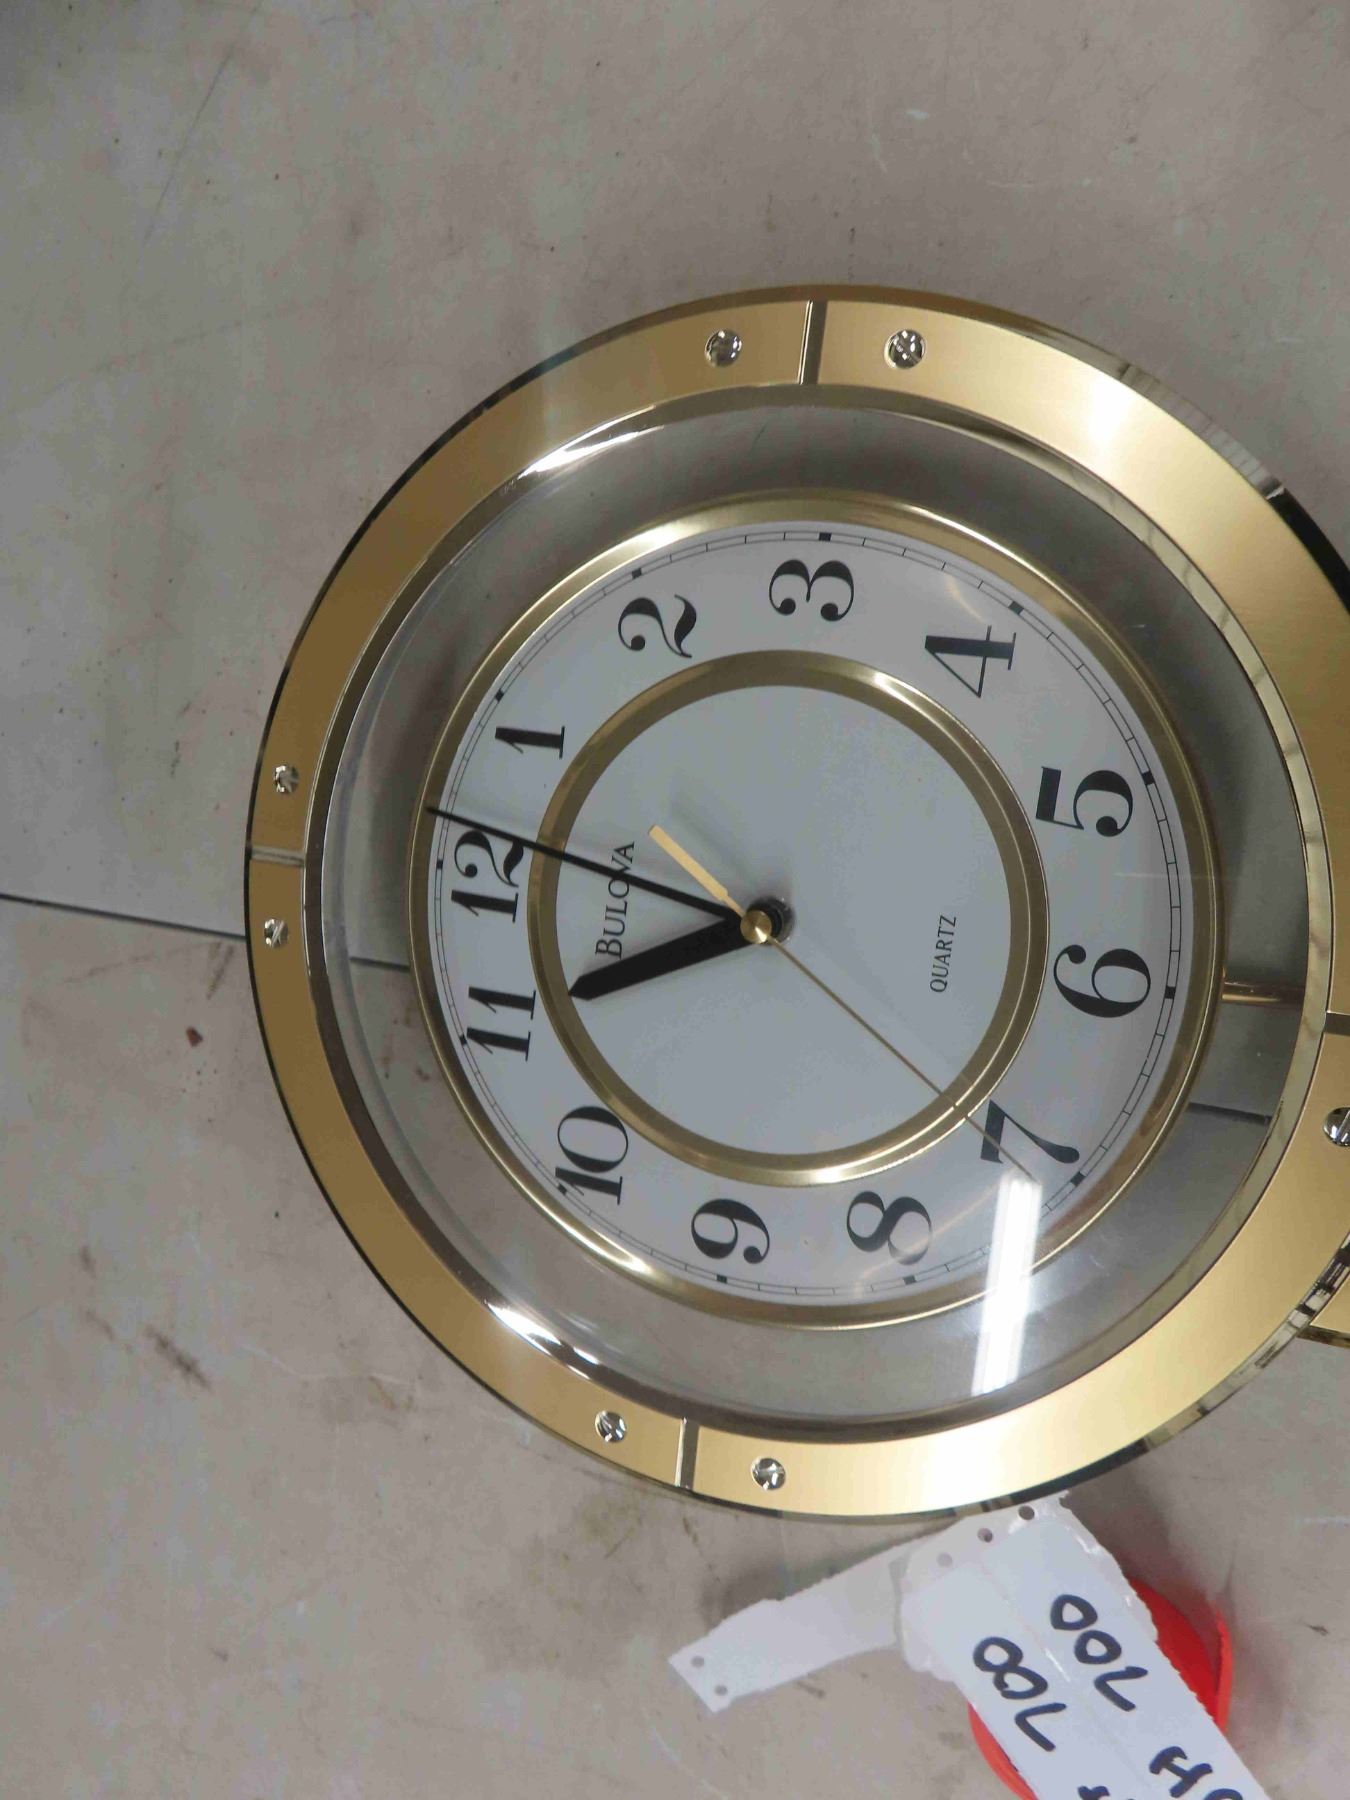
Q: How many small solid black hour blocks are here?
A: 12